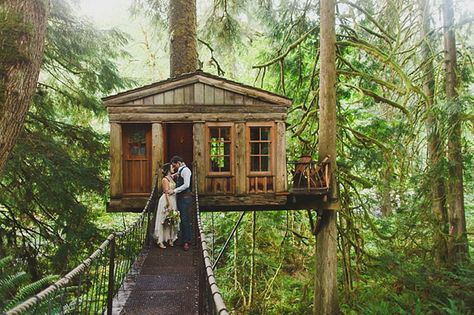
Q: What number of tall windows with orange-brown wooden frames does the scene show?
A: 2